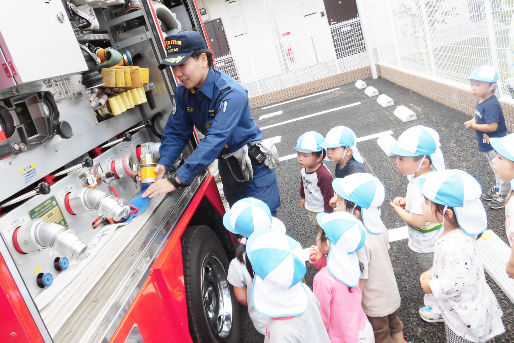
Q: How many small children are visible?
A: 10